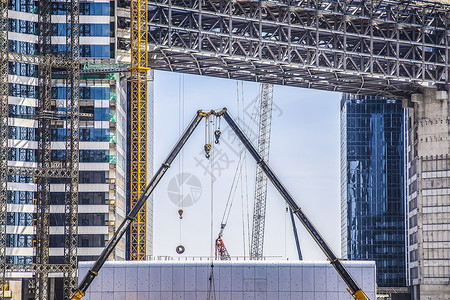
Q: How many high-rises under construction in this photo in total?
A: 2